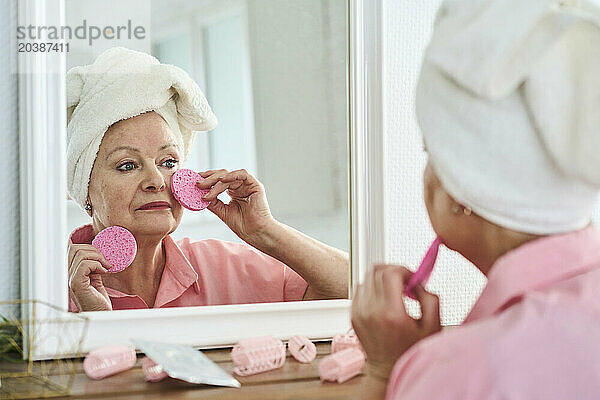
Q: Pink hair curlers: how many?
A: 6